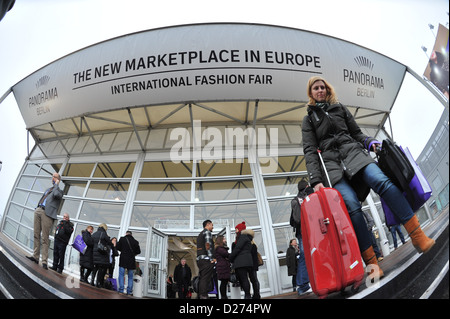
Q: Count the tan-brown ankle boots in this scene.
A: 2